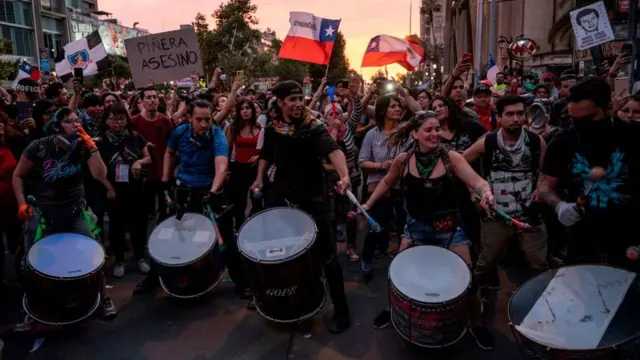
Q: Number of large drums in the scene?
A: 5